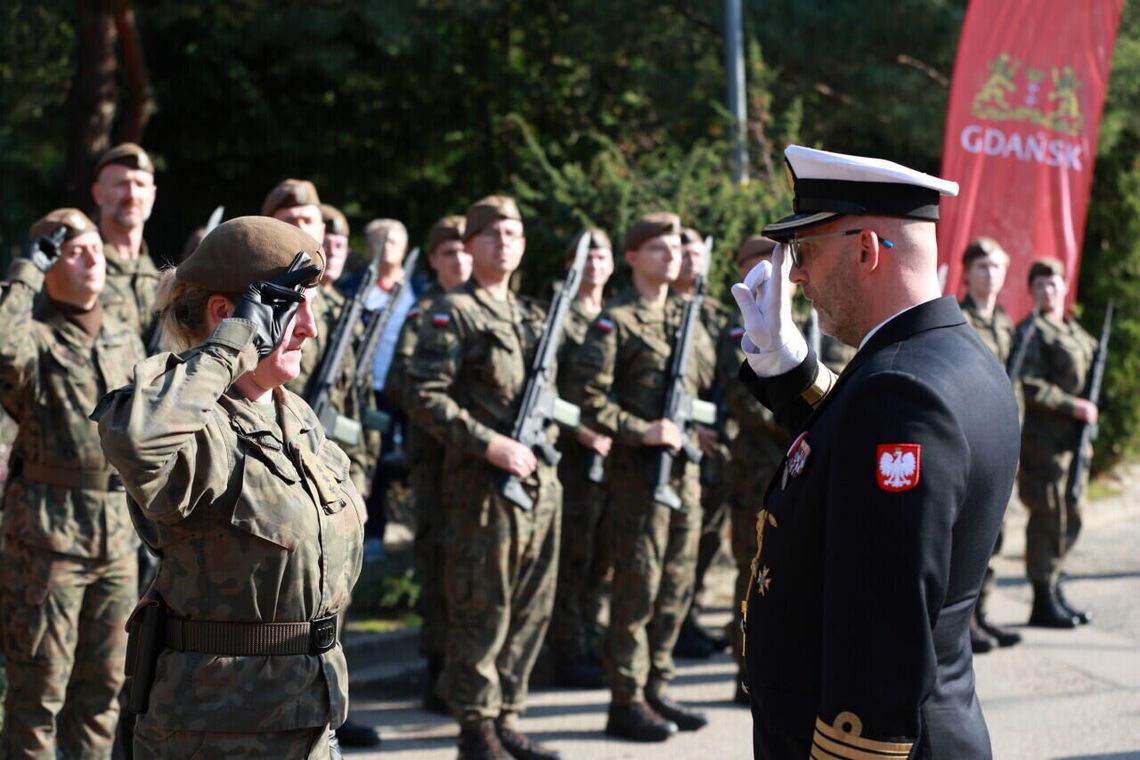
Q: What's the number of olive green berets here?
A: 13